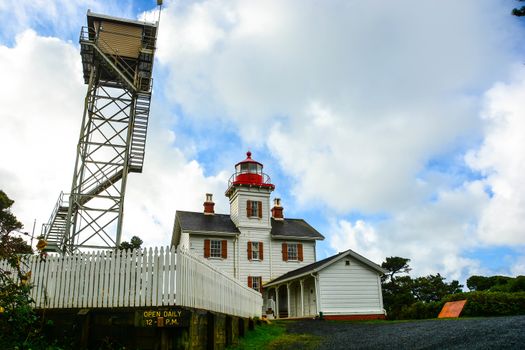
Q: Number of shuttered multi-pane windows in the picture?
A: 5